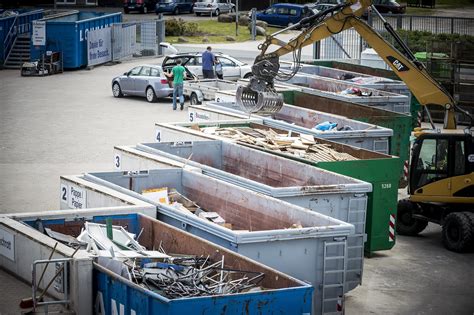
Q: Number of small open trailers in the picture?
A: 1